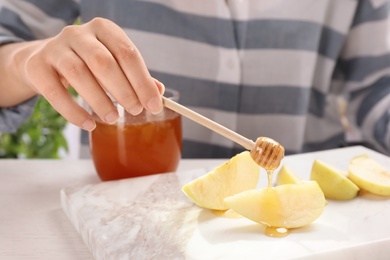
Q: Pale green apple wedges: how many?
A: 5